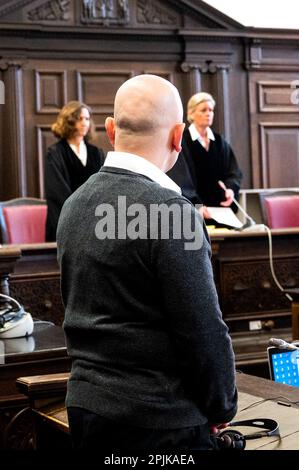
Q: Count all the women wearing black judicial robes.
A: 2